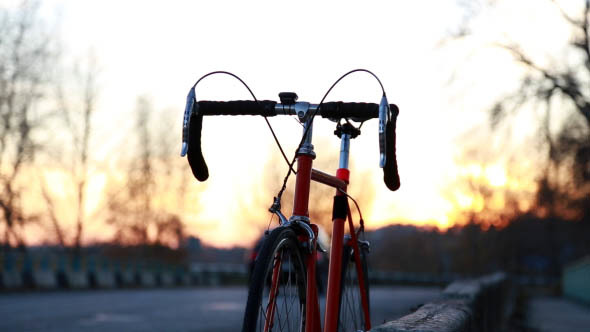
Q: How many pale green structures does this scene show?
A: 1